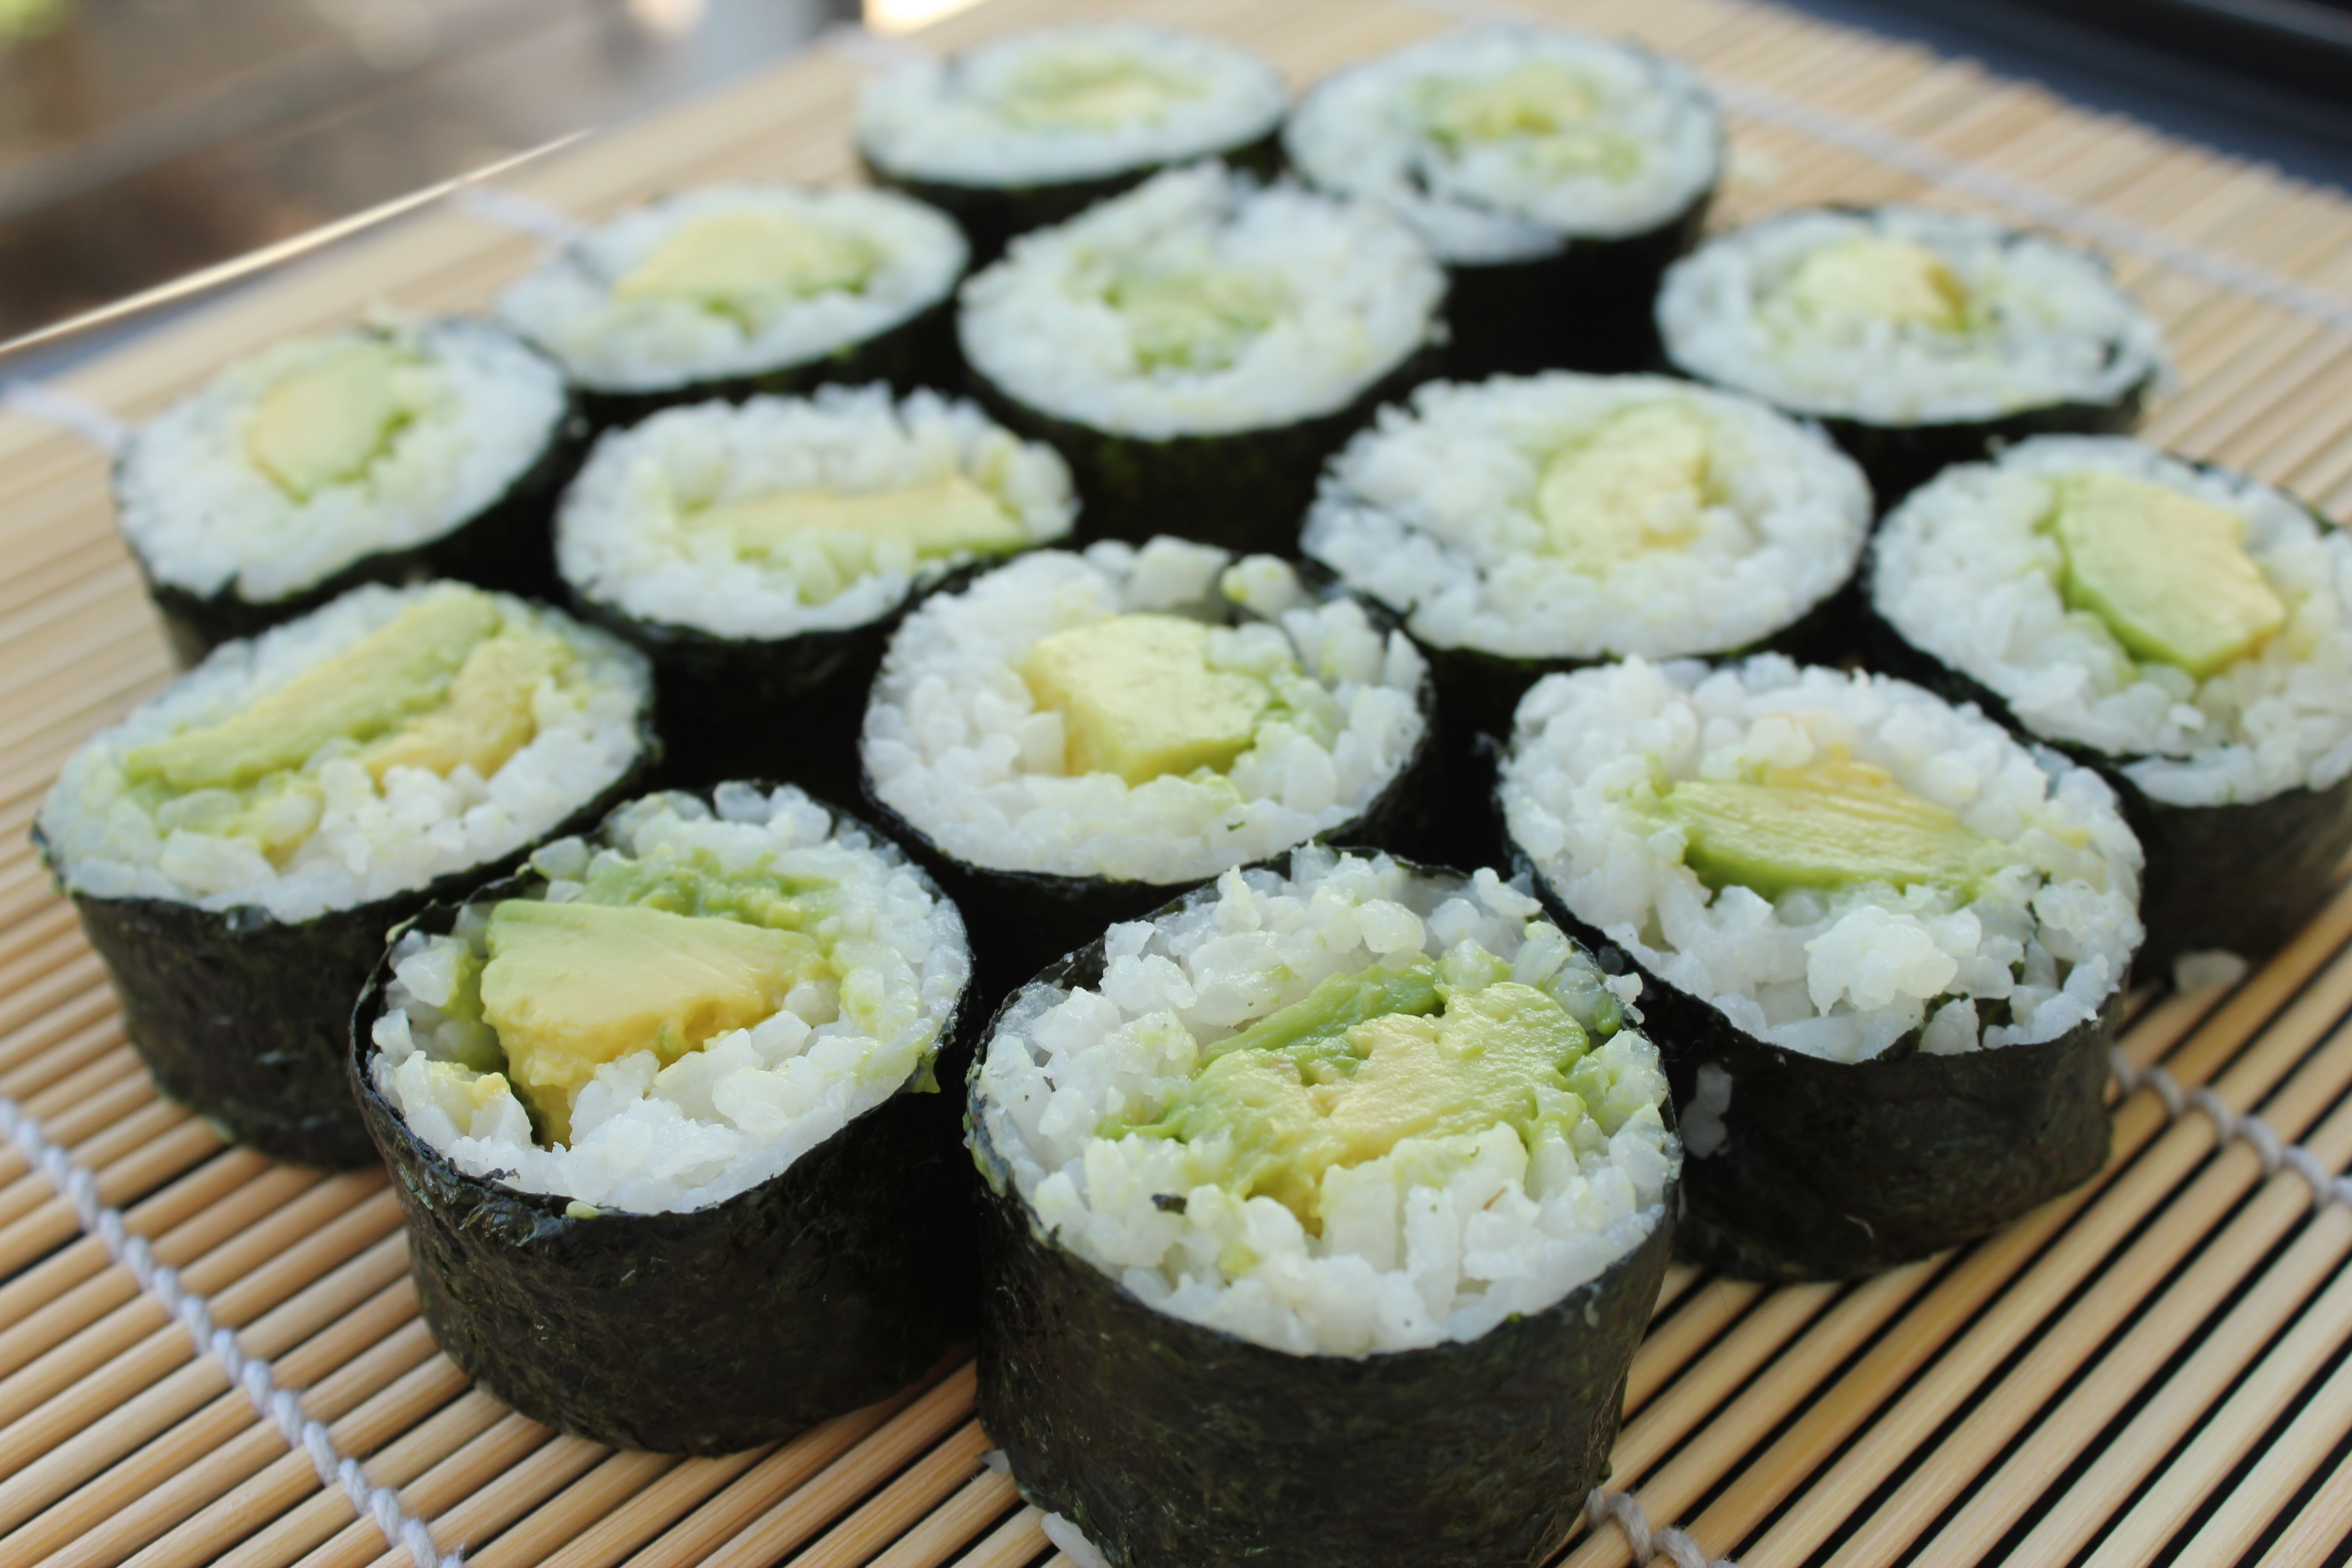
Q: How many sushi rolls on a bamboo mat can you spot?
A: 14